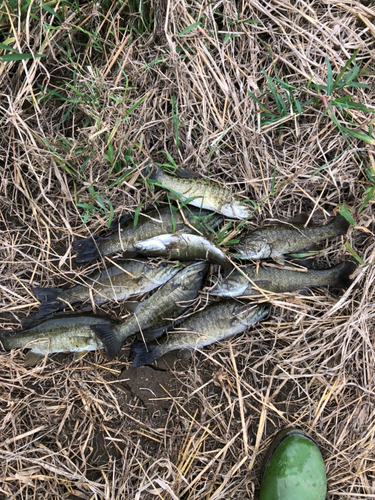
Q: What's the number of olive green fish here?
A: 9